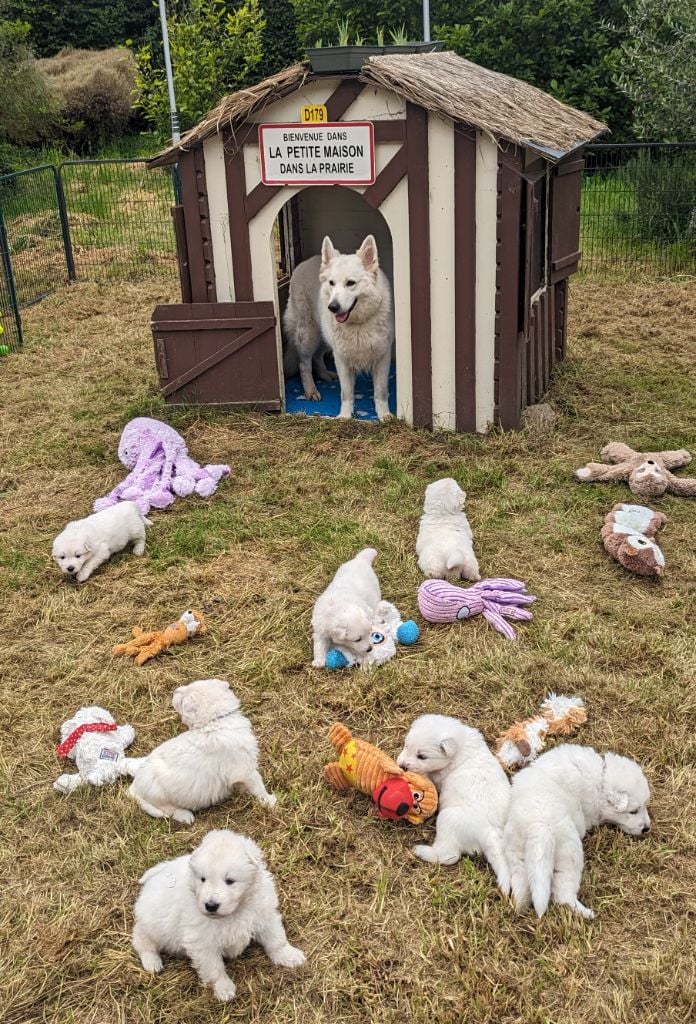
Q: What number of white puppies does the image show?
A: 7